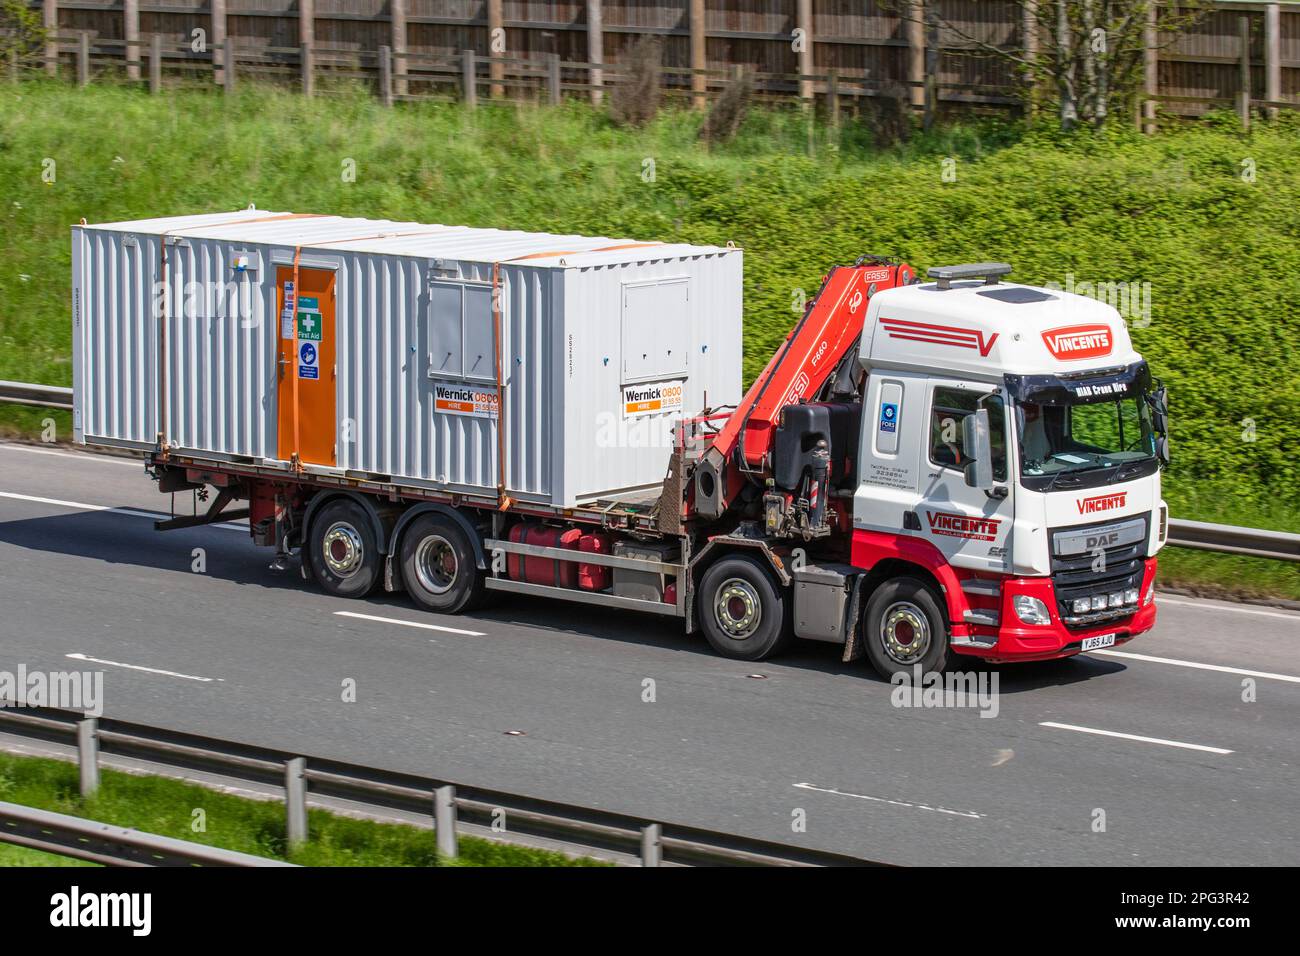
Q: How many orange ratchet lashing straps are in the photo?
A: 3